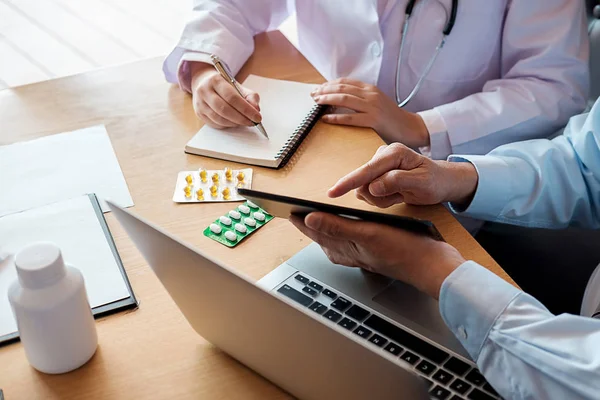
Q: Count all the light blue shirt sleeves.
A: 2